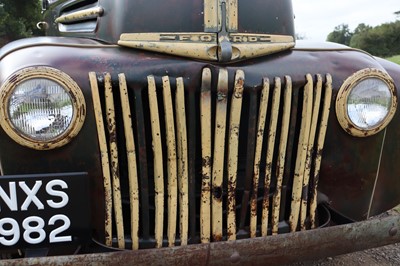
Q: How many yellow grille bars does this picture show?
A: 15